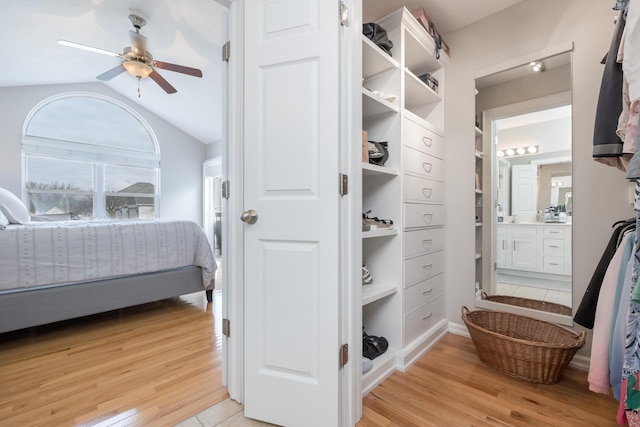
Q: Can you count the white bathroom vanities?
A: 1